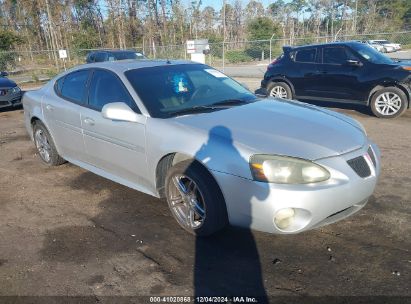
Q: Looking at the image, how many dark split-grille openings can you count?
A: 2